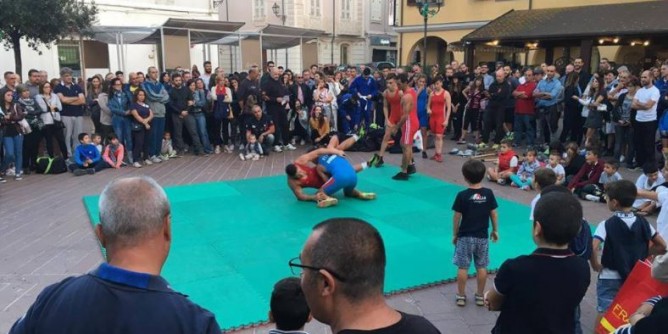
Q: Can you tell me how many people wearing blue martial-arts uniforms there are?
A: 2